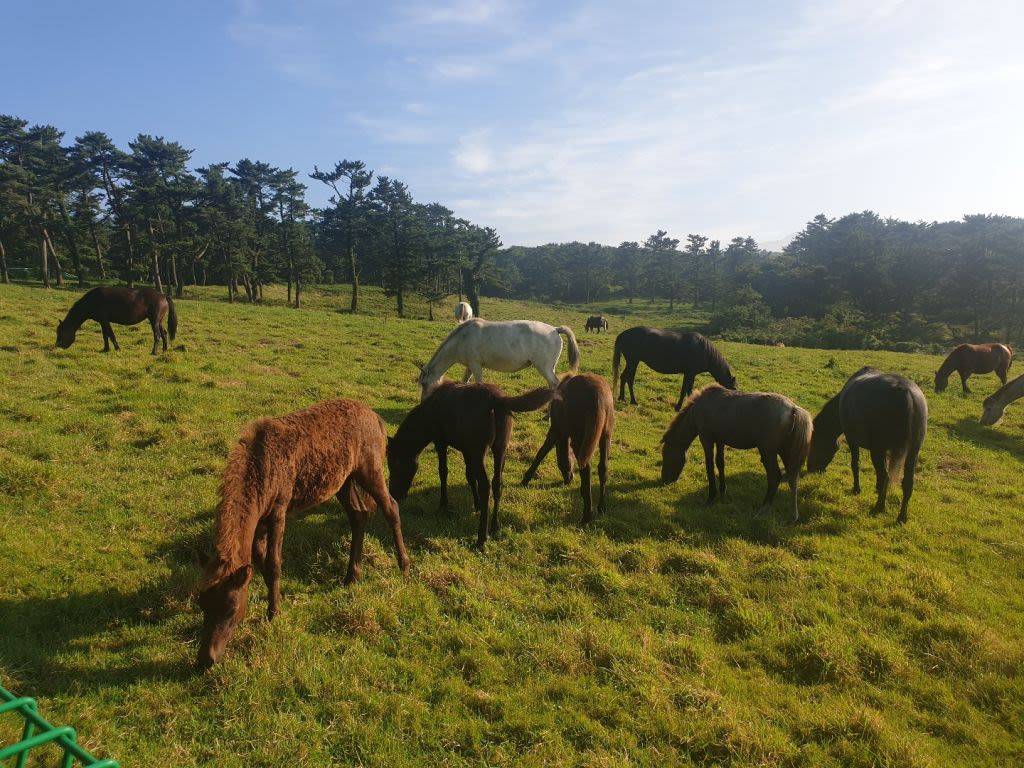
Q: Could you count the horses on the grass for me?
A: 12